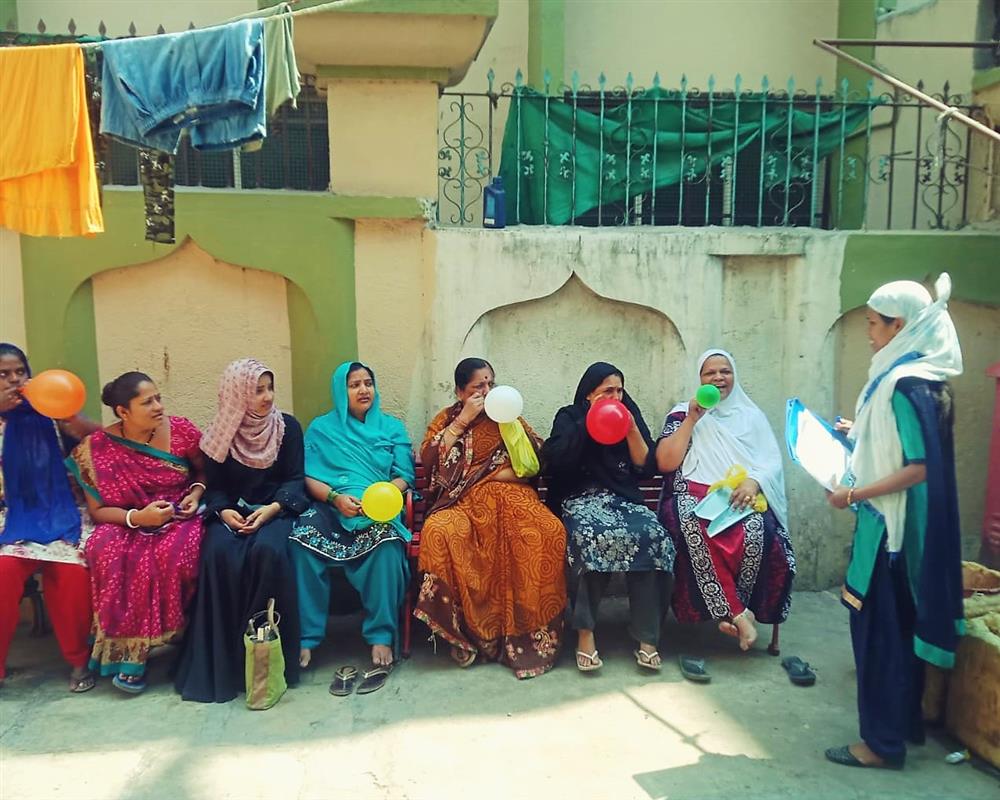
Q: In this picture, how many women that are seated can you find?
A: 7